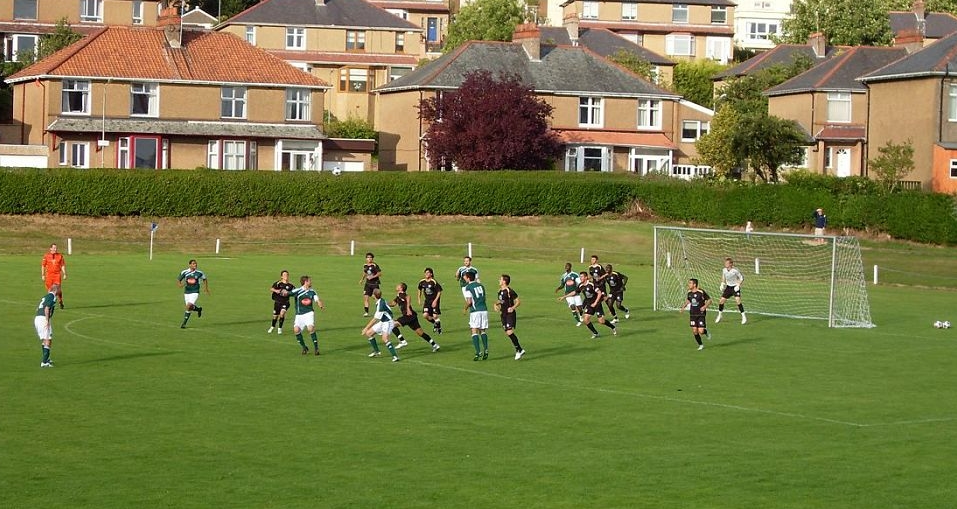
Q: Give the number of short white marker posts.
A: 8